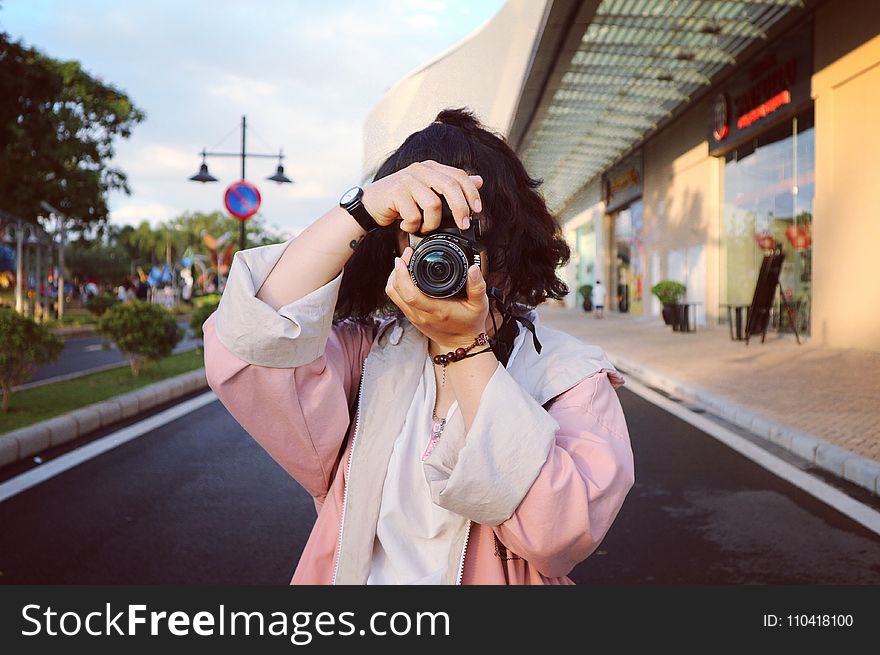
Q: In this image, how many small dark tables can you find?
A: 2